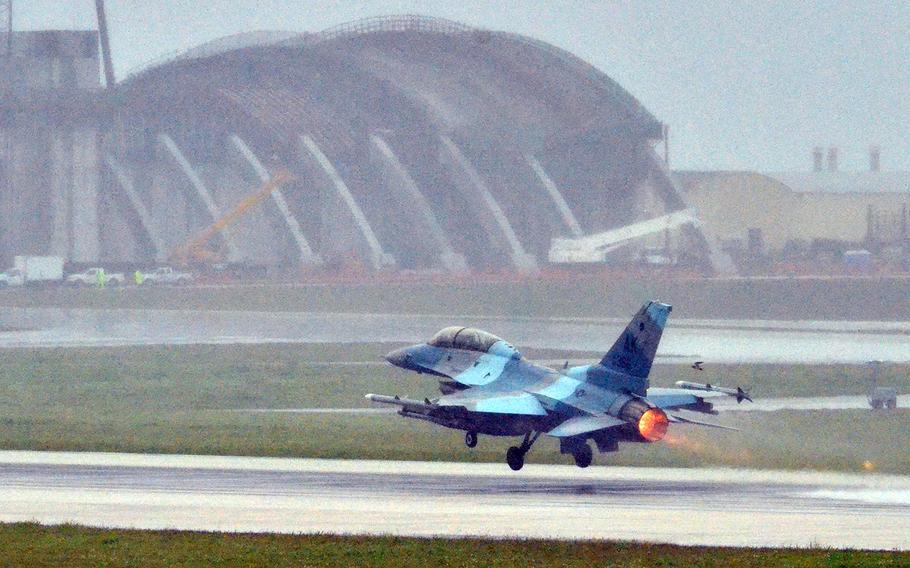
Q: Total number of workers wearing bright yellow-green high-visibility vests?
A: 2